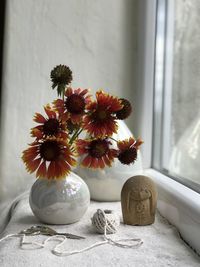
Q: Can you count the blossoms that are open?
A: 6